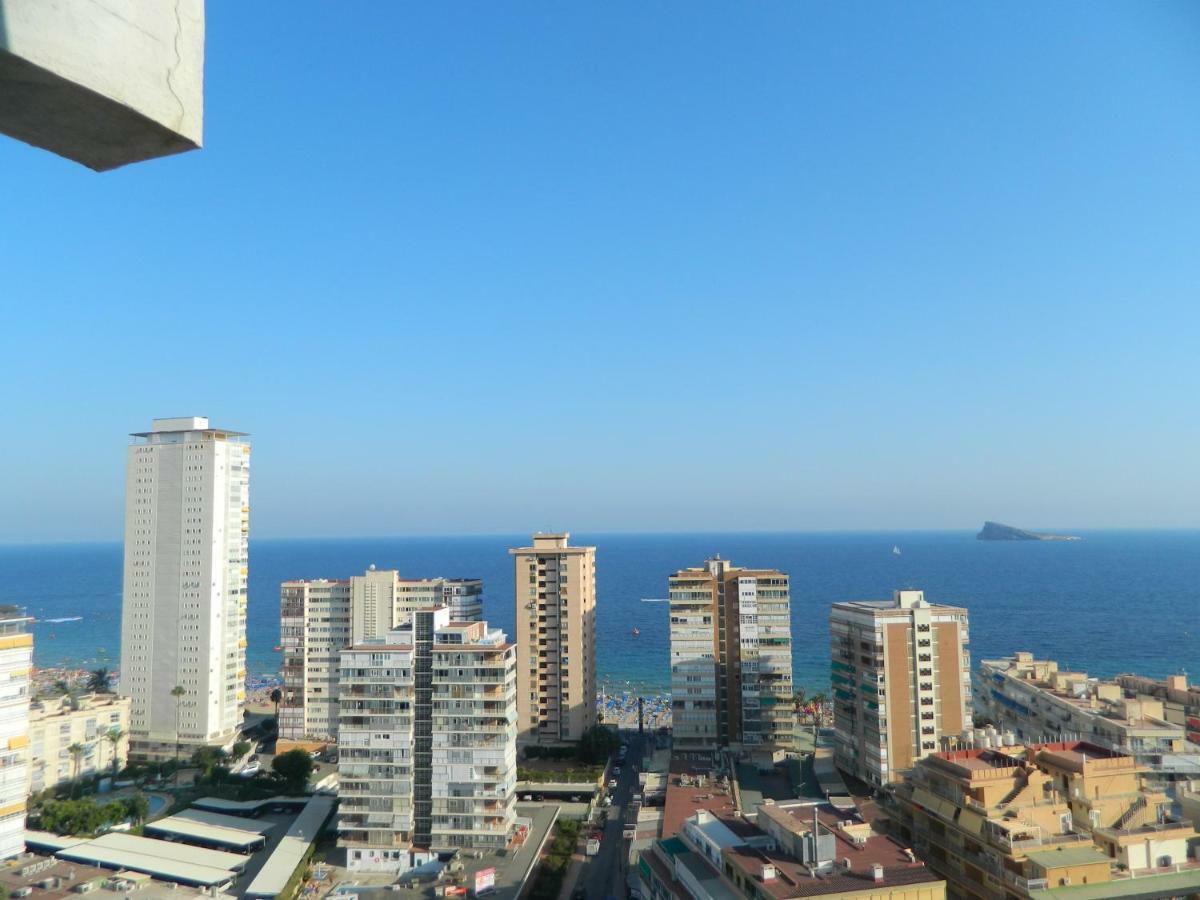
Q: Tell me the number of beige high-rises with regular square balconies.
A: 1